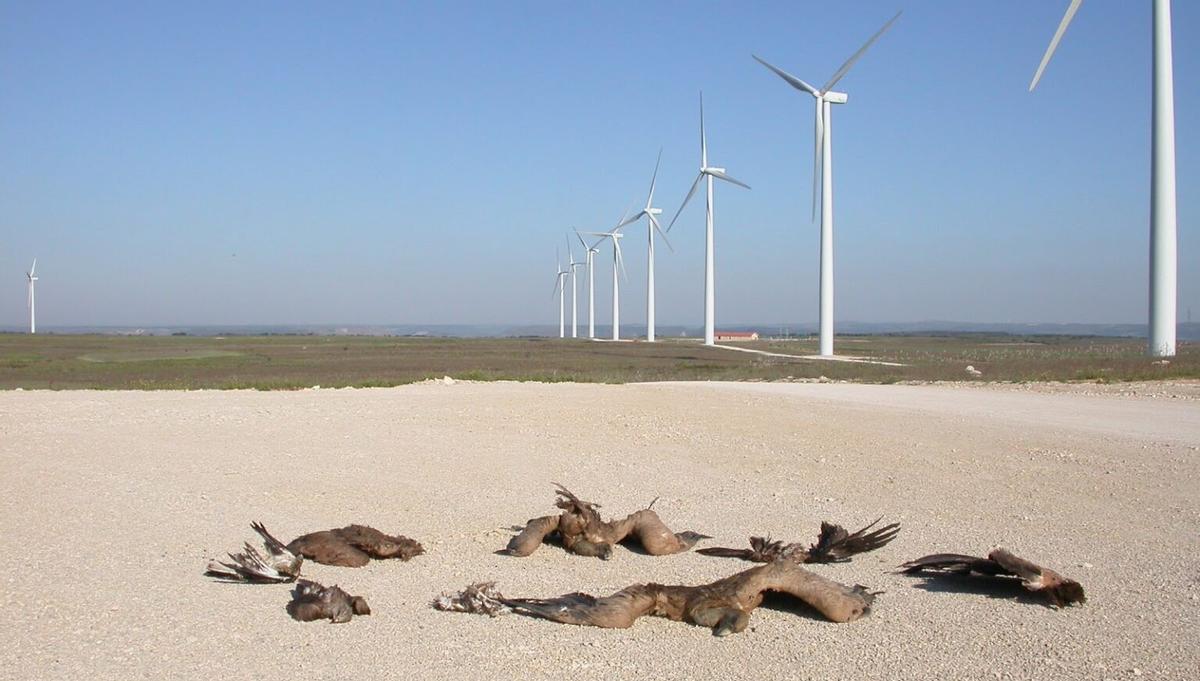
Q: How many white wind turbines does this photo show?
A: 9